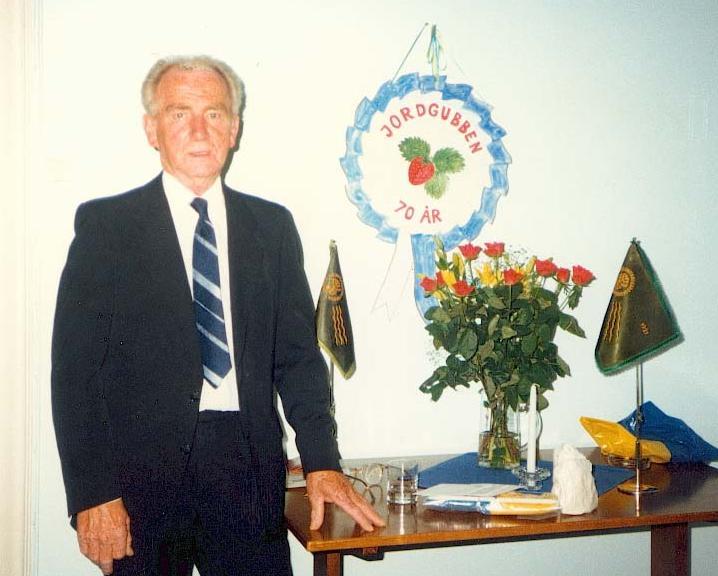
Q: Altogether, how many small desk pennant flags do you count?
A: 2